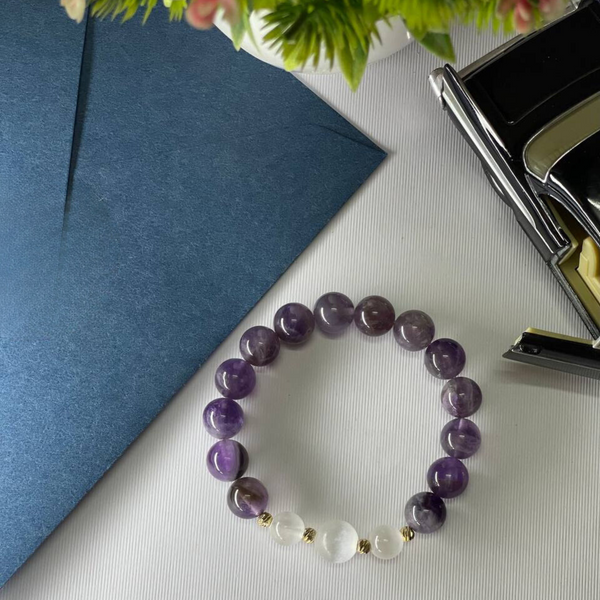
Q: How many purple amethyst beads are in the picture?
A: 14